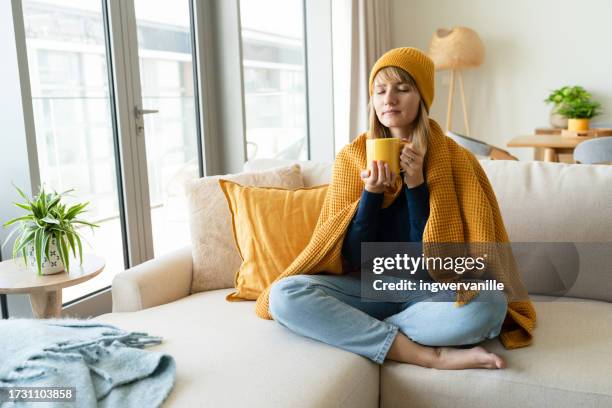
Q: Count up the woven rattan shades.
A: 1